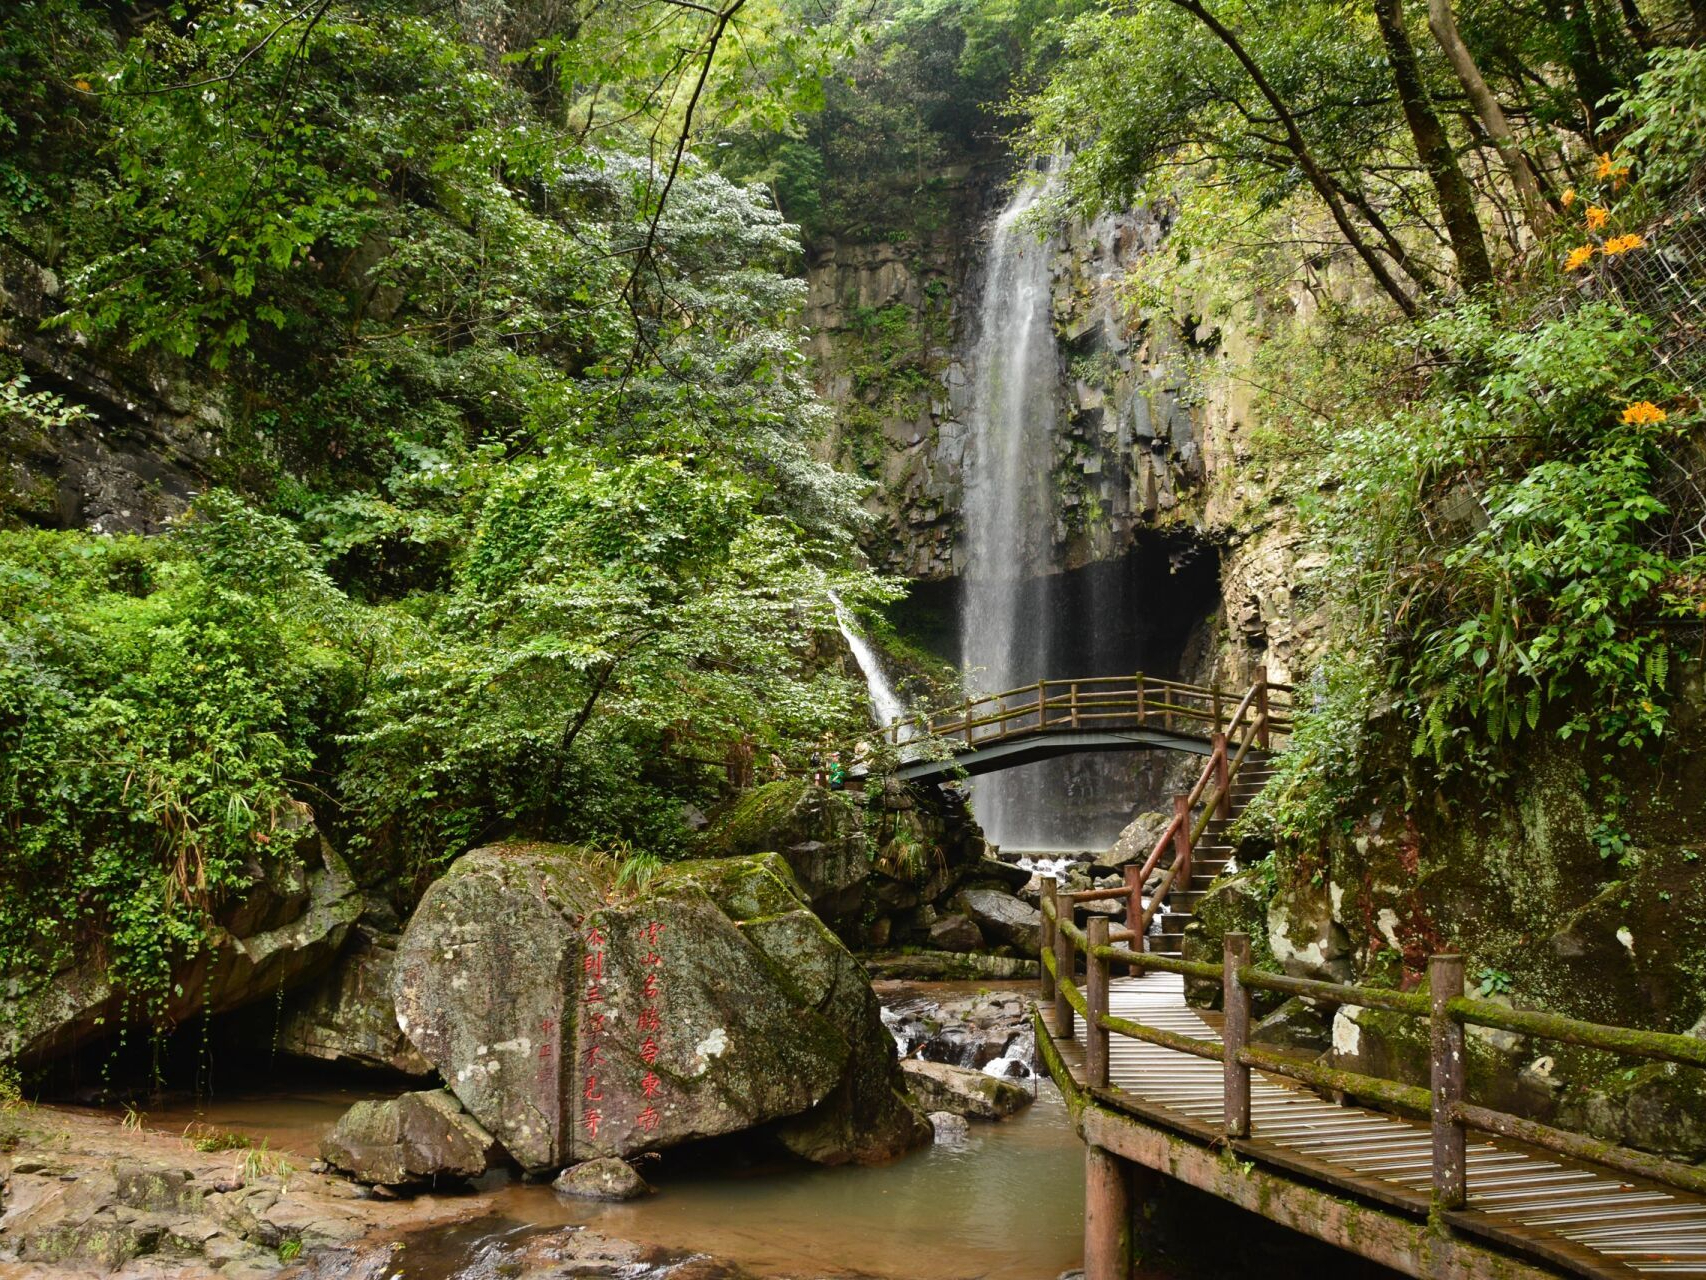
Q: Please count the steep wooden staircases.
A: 1